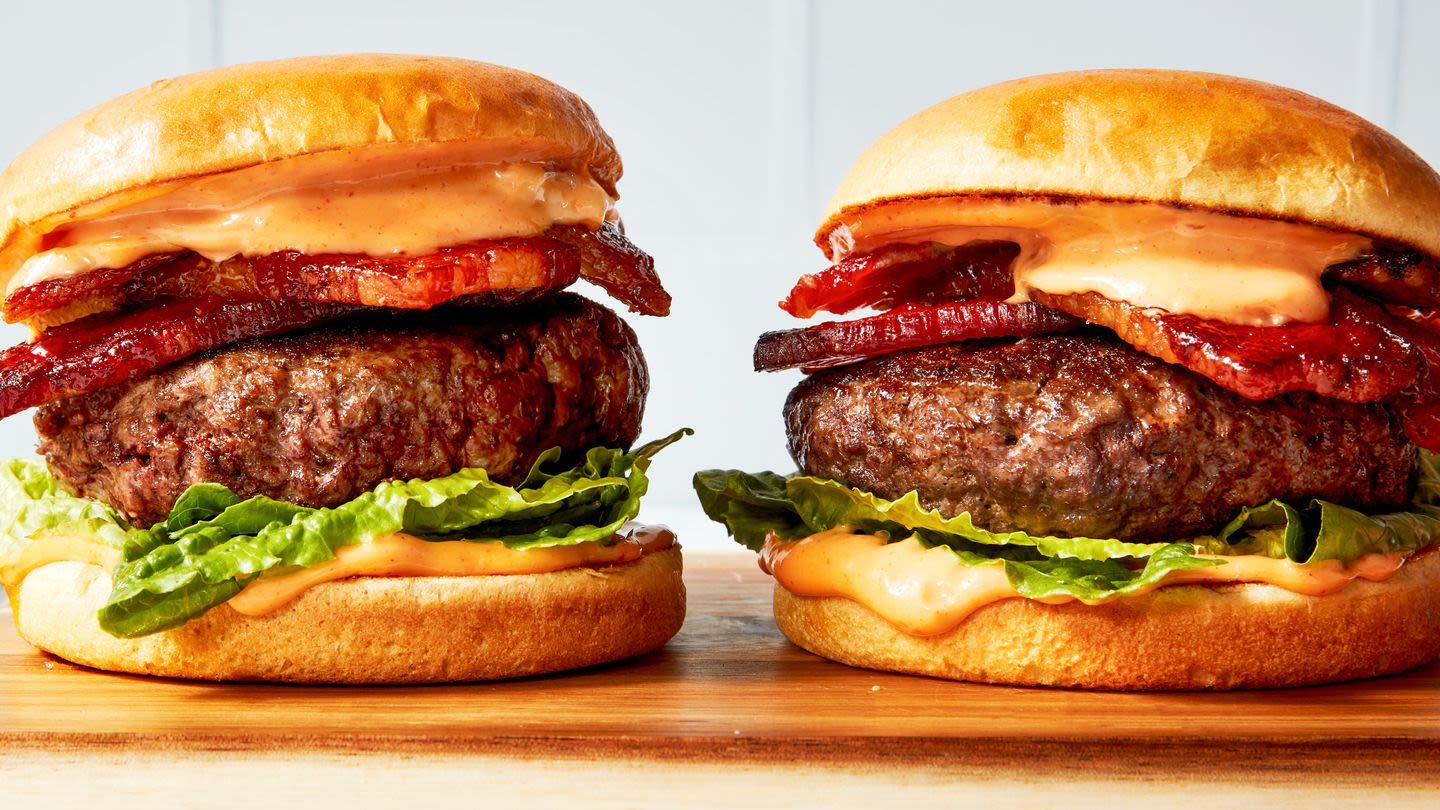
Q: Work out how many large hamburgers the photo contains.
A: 2